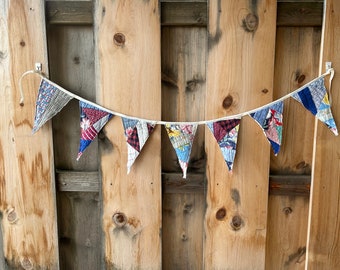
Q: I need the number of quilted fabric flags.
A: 7